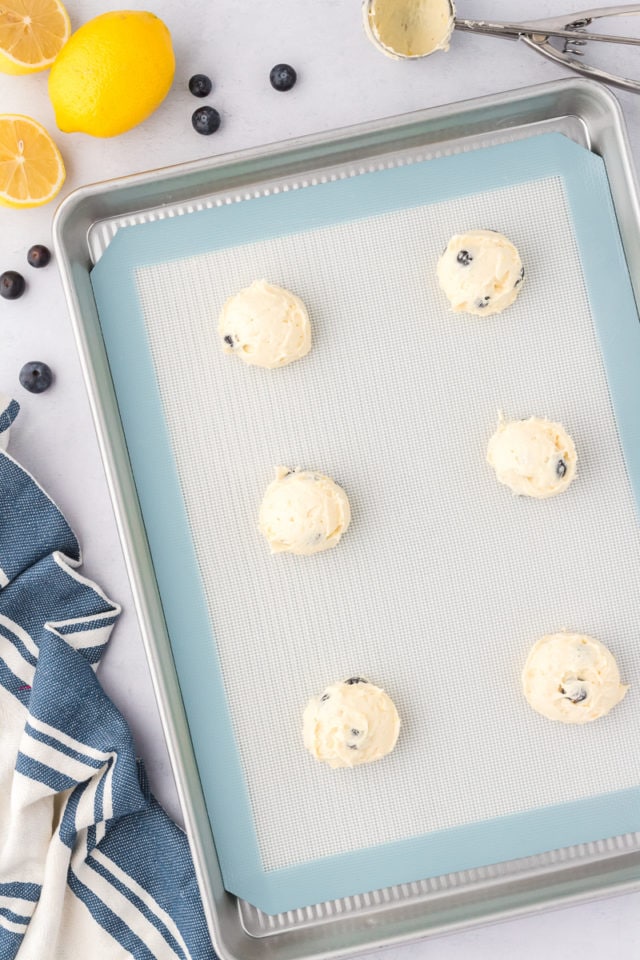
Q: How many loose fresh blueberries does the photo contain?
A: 6